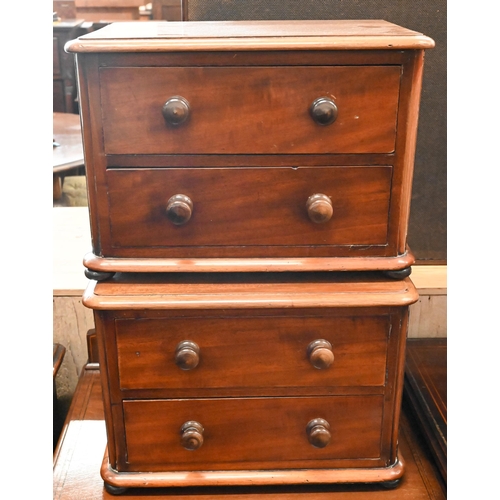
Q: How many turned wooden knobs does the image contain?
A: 8